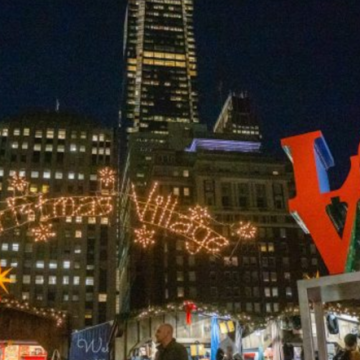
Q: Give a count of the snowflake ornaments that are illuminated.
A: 6